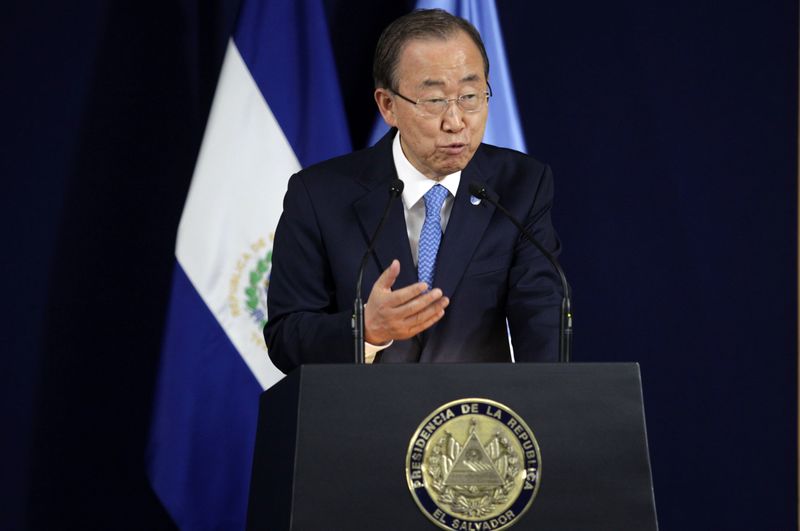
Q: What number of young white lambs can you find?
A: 0